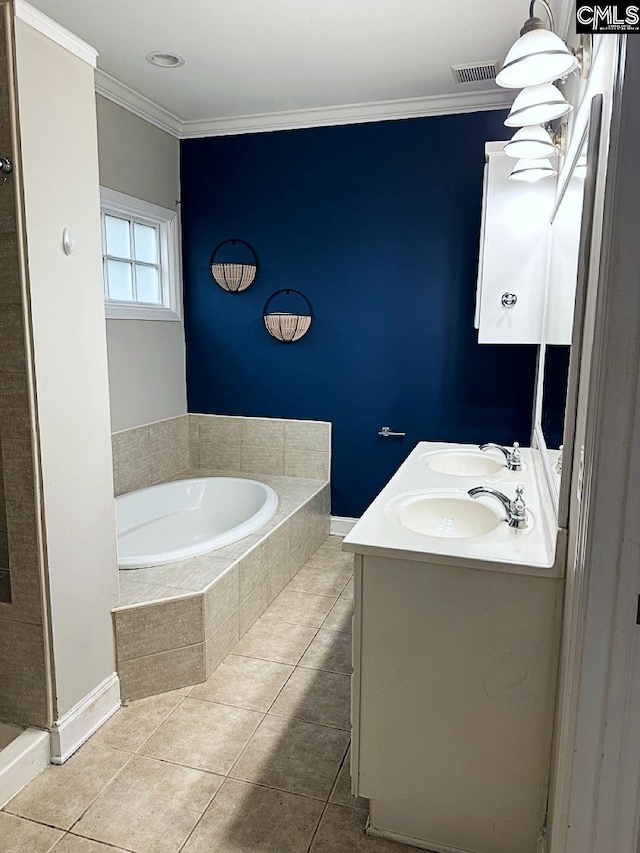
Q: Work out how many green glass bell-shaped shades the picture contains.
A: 0